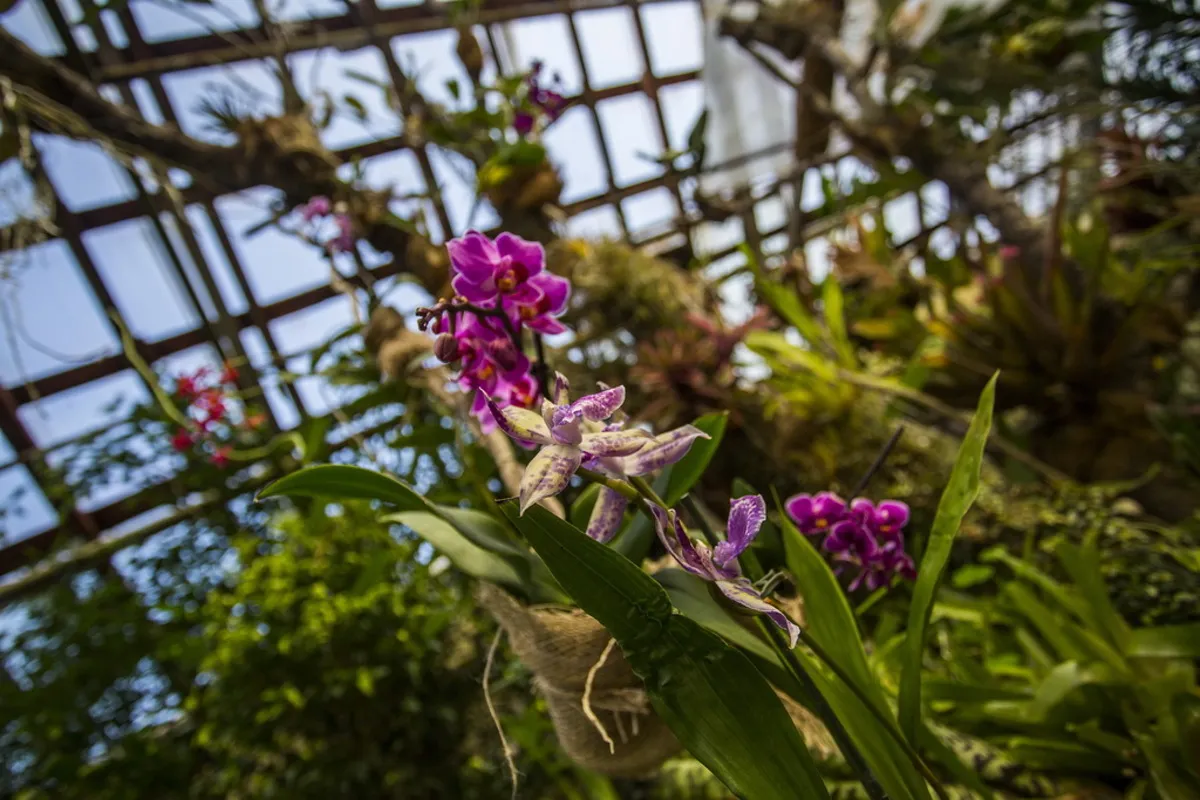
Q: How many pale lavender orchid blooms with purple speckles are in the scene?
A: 3